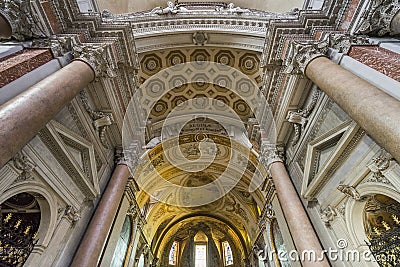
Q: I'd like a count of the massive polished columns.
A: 4